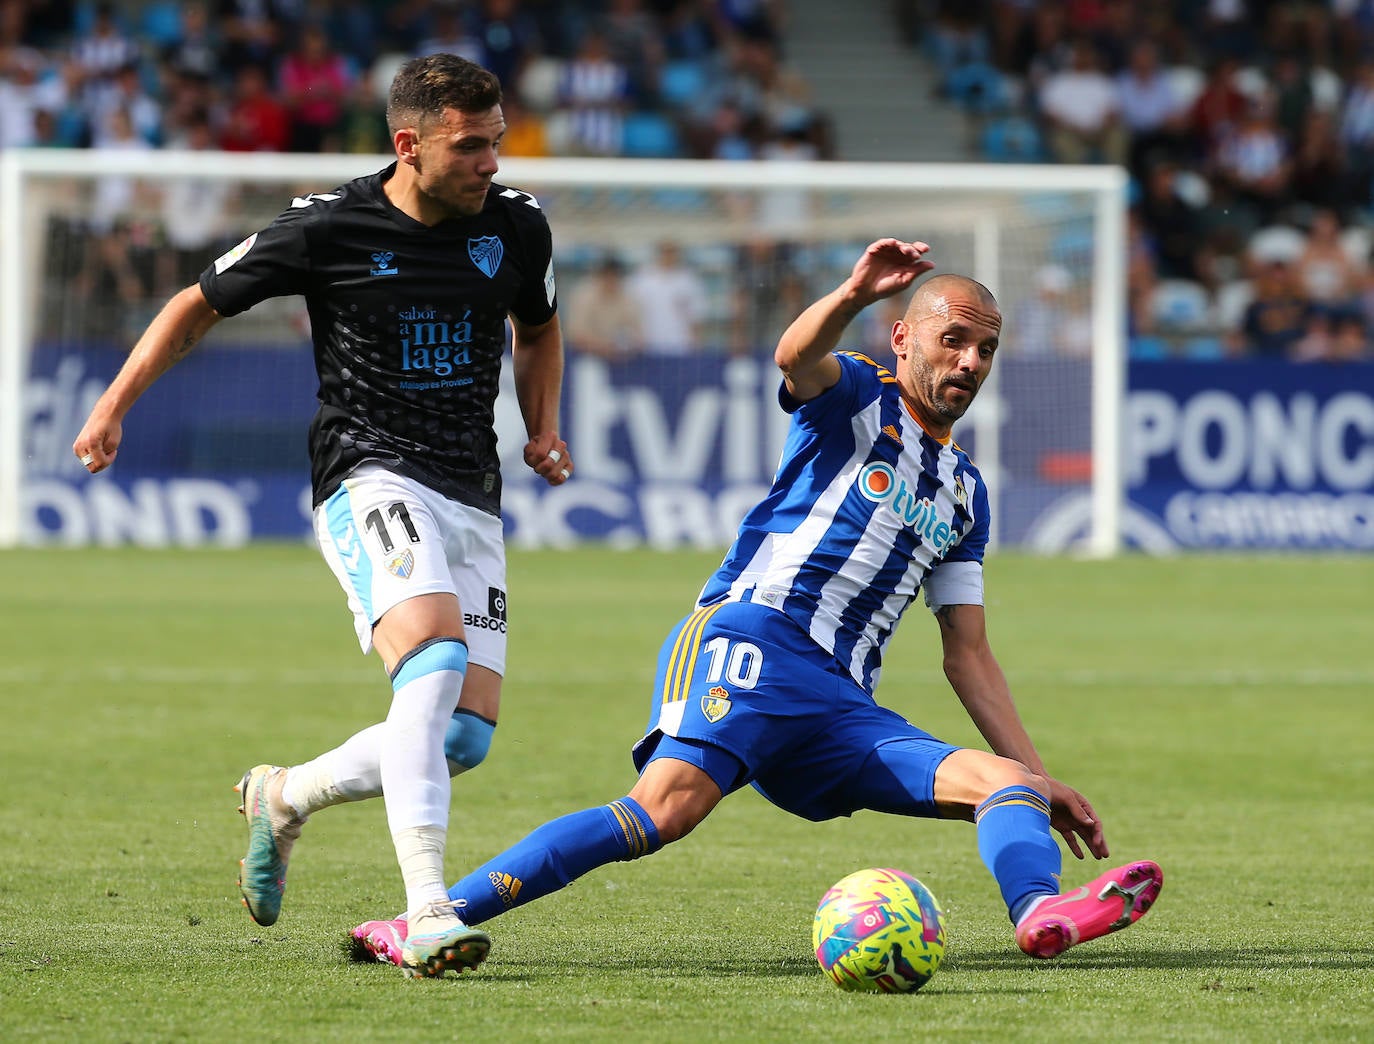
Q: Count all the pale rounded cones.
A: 0